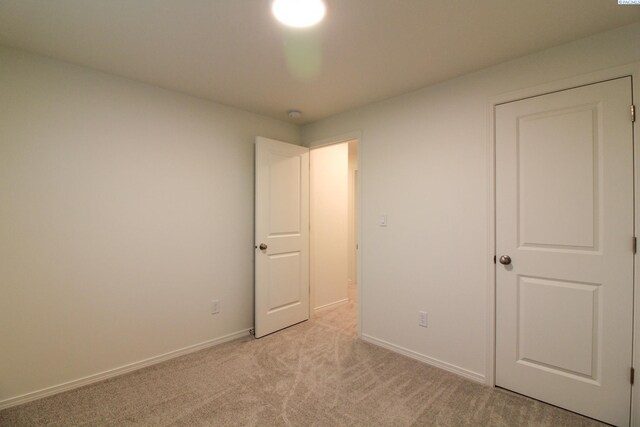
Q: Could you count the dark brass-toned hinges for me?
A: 3